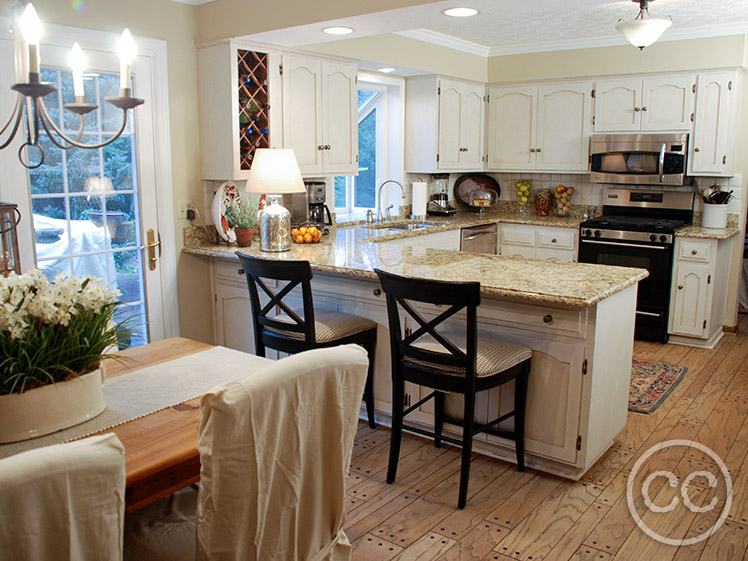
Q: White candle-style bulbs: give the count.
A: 3